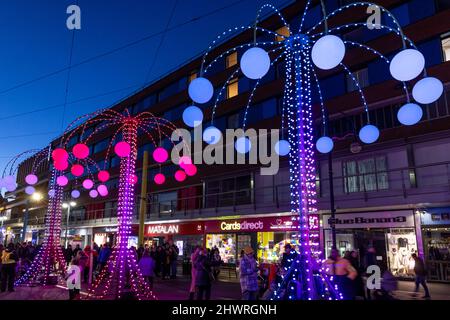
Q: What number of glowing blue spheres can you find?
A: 12